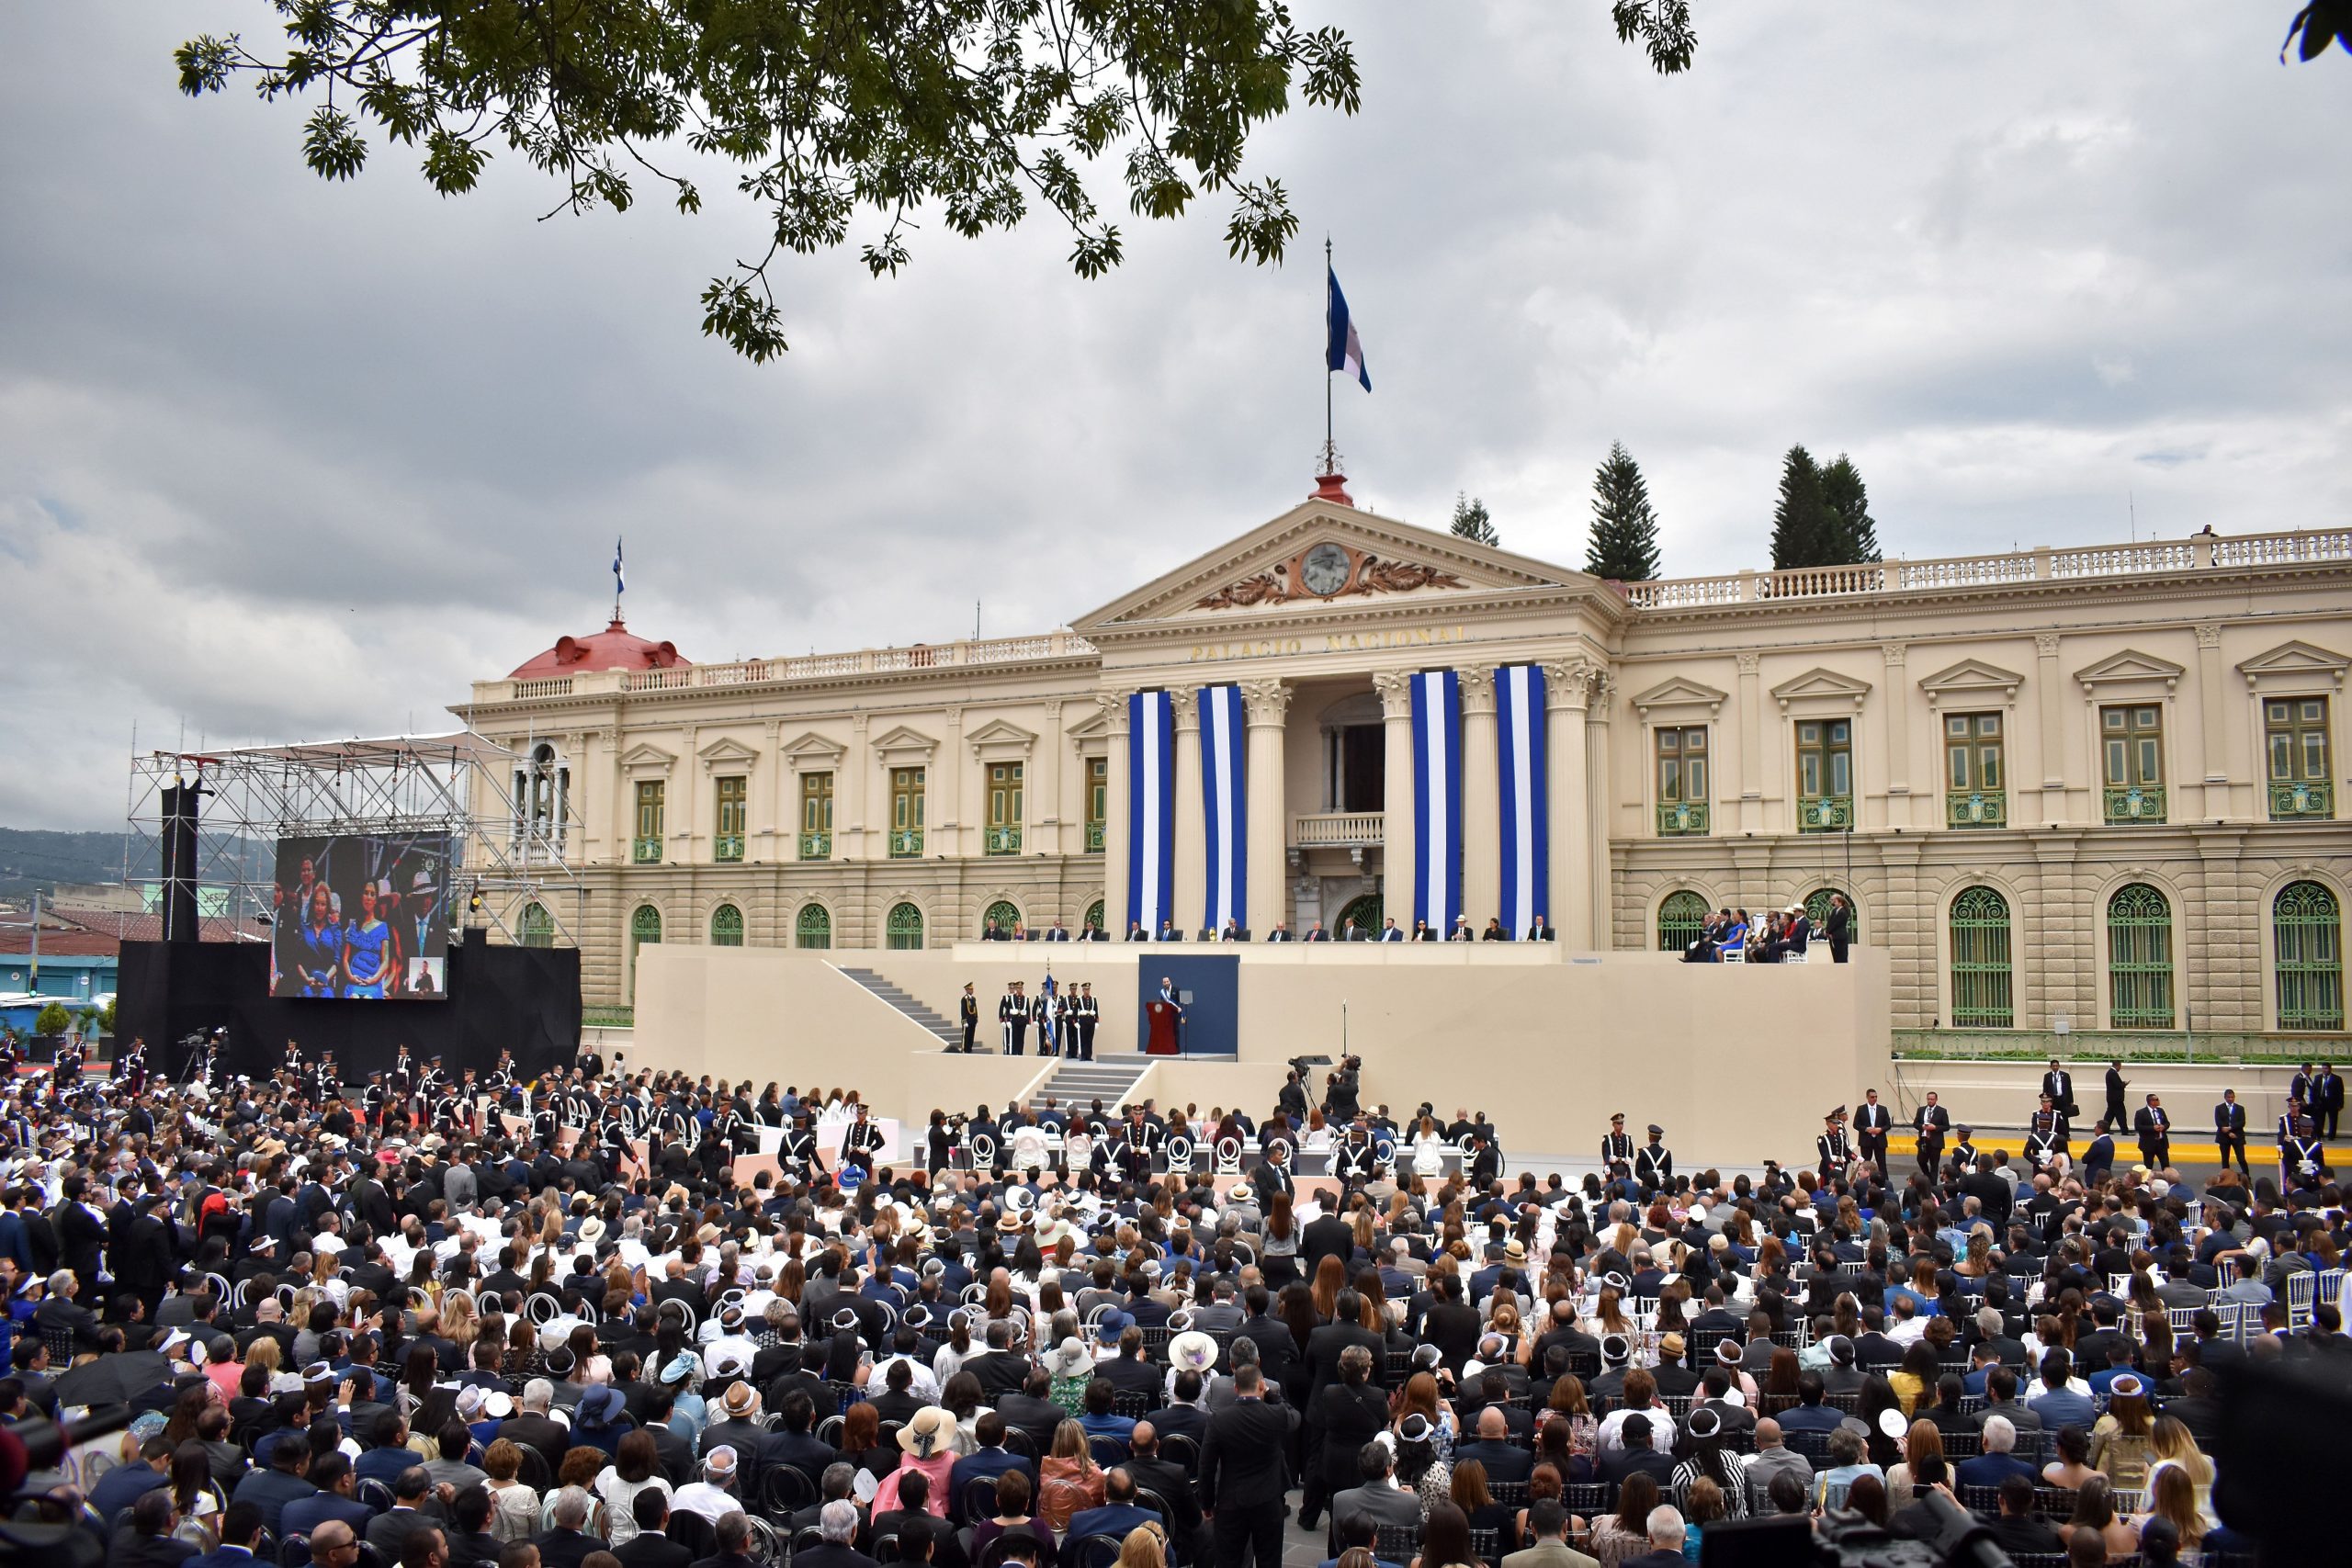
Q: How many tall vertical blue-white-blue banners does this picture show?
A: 4